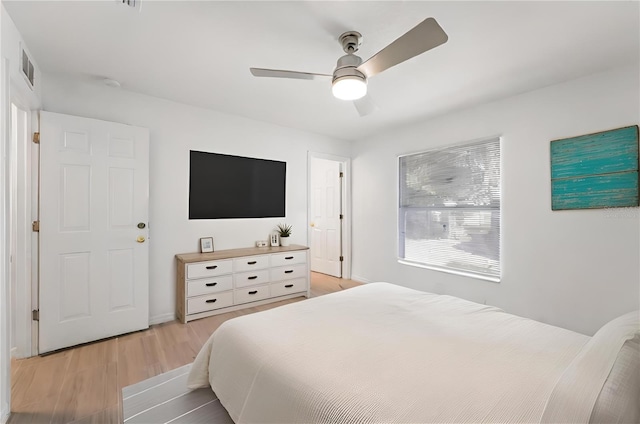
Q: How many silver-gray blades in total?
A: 3